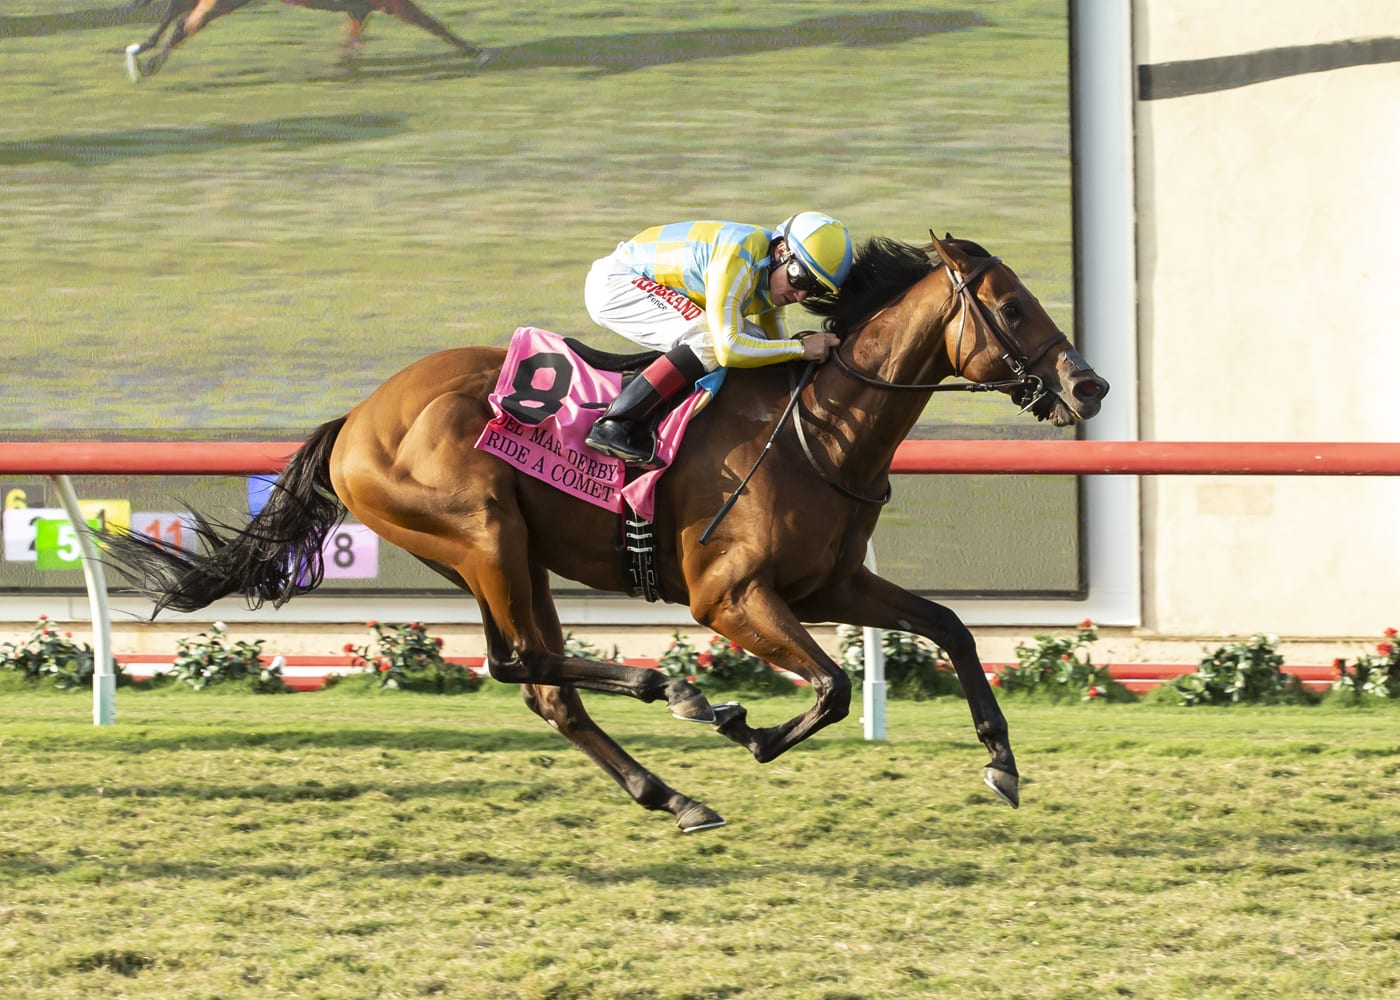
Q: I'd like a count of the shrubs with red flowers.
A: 5